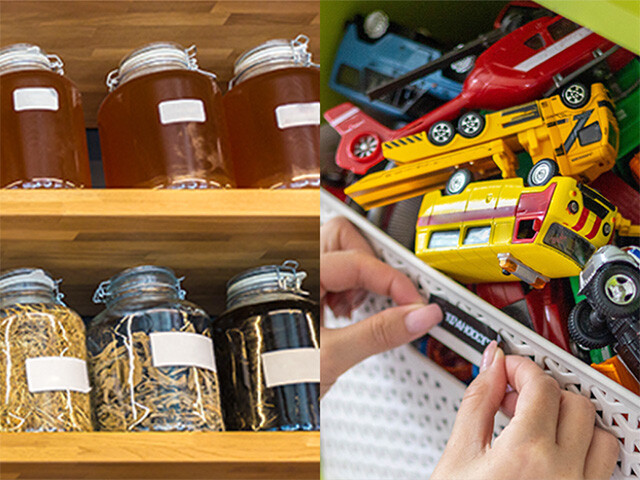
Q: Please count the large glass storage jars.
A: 6